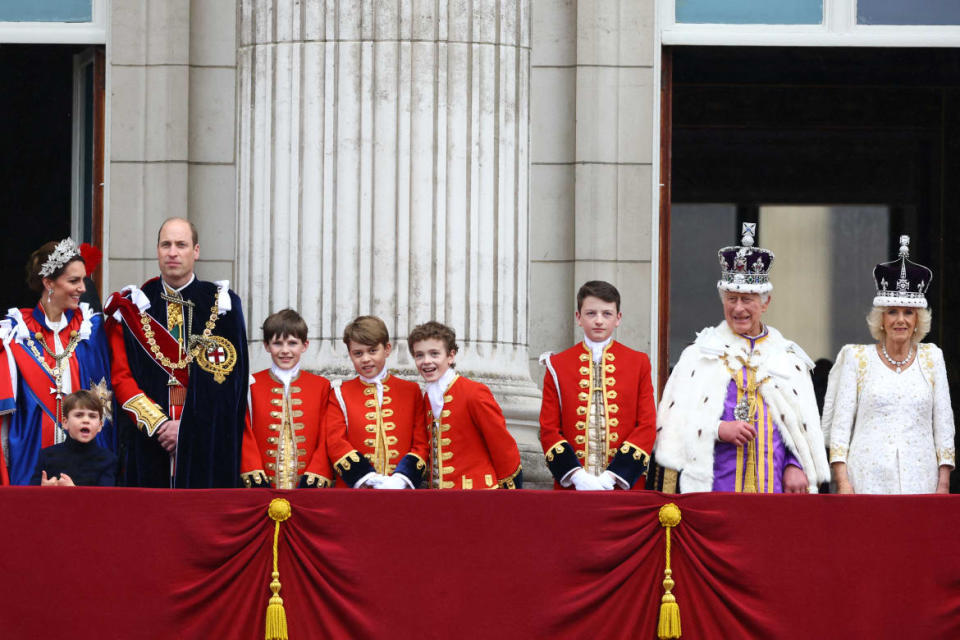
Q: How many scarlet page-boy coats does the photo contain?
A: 4